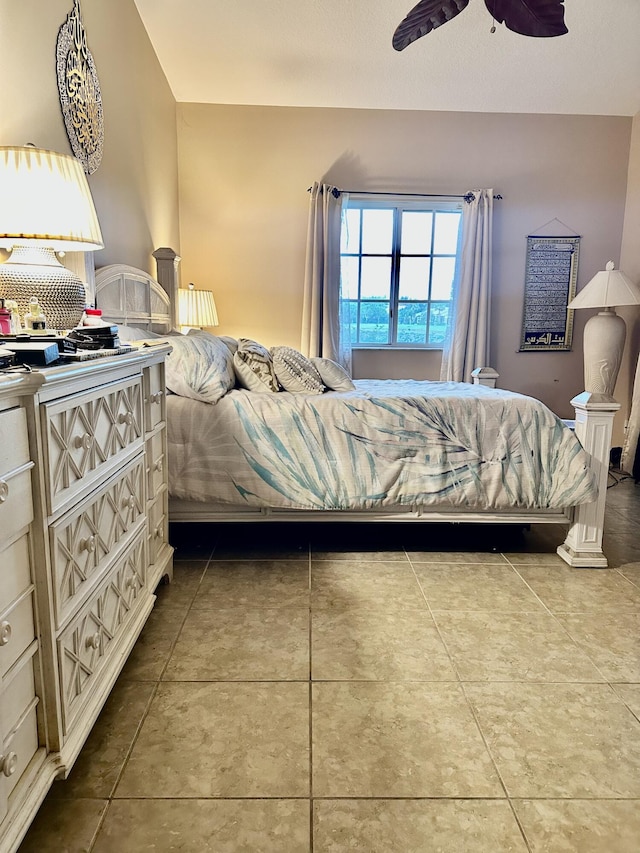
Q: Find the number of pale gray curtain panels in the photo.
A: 2